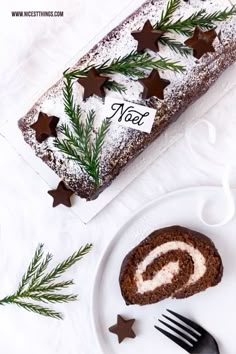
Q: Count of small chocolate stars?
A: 7